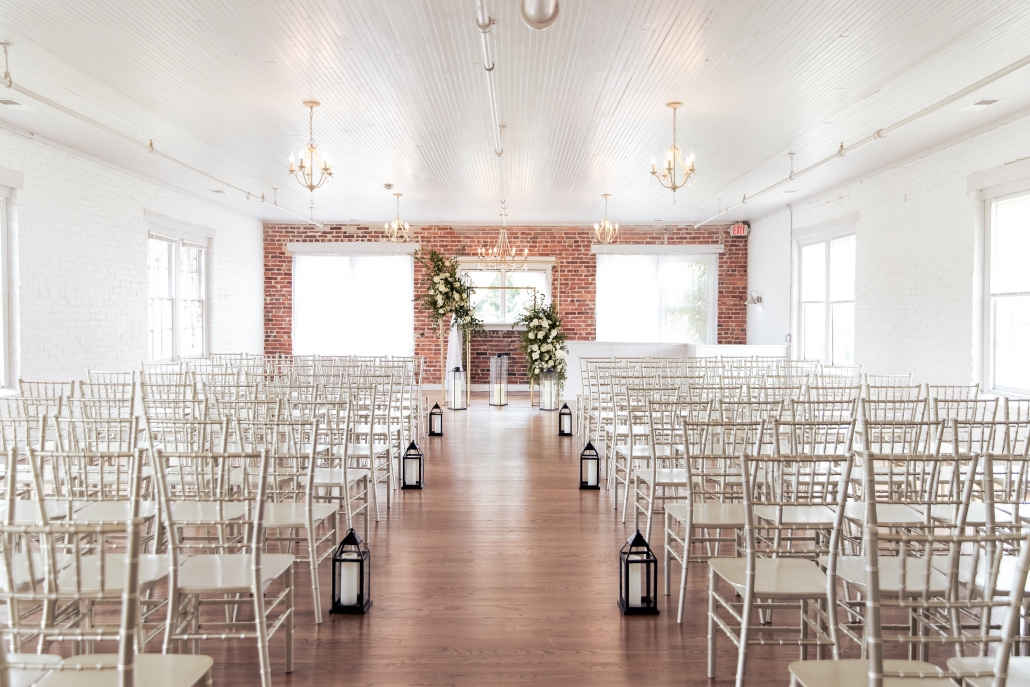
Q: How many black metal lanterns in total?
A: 6